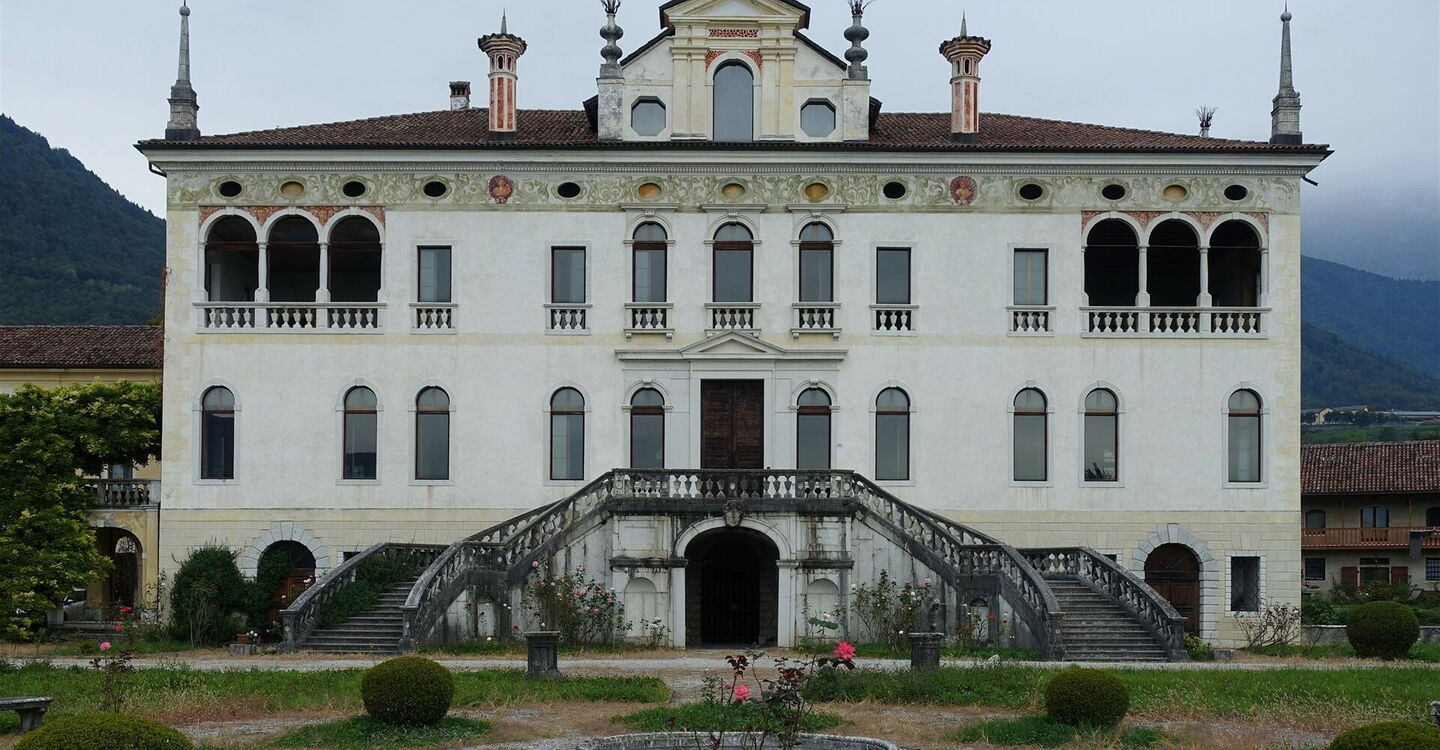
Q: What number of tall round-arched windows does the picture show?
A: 14